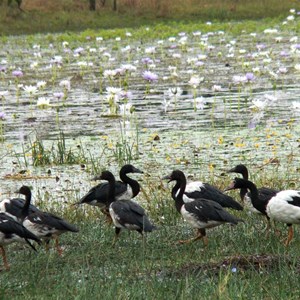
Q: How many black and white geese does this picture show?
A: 9